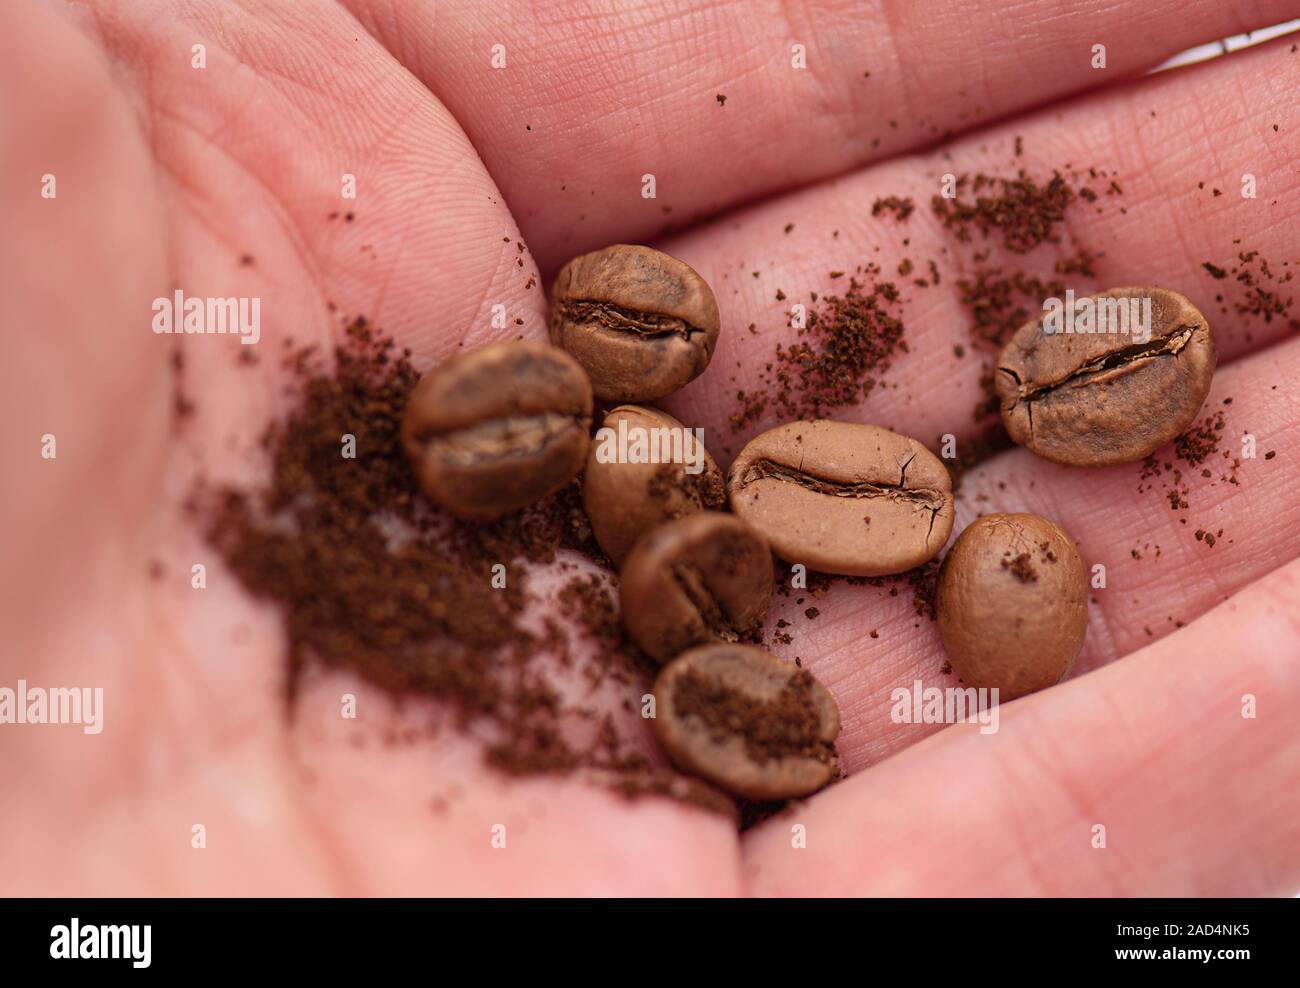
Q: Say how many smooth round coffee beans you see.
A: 2